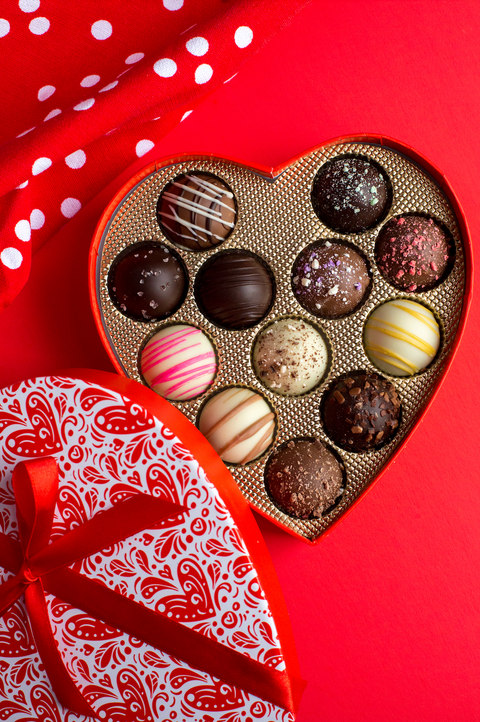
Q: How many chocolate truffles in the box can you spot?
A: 12